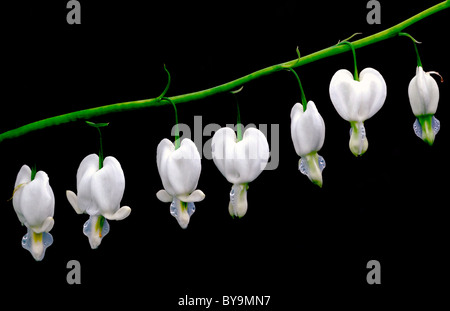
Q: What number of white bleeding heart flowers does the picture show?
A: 7